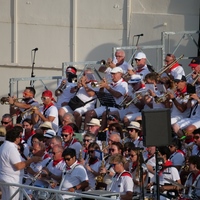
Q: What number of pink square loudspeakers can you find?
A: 0